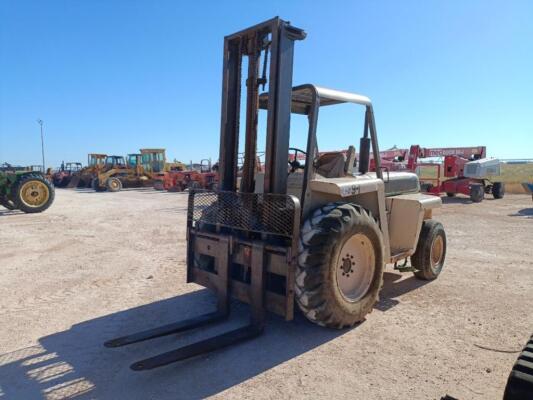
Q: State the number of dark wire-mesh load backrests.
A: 1